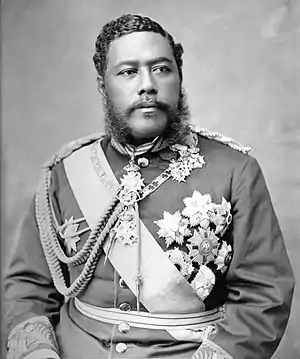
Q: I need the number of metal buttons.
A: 5